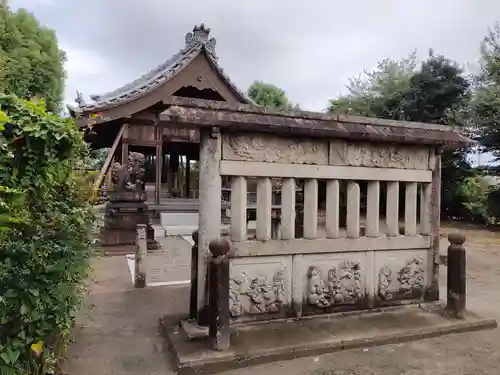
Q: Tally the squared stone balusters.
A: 9